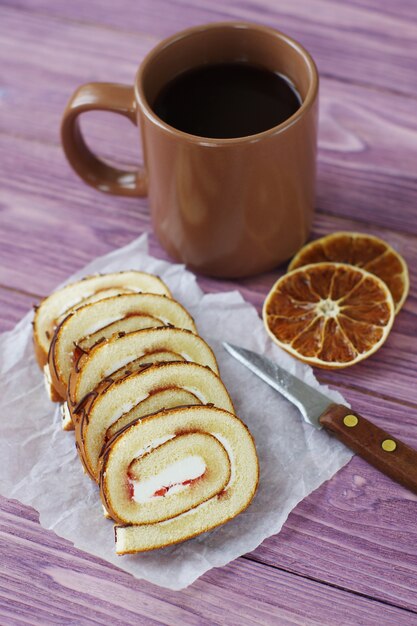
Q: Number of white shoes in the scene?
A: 0